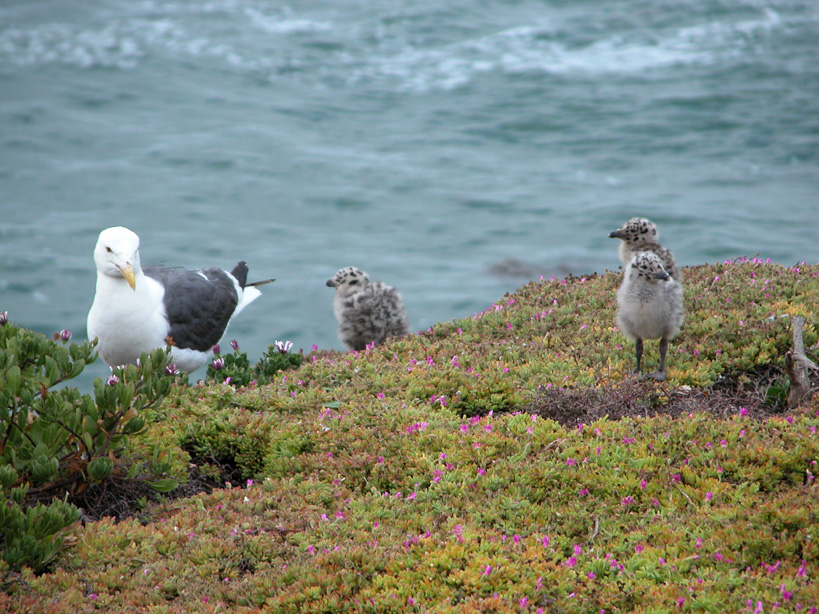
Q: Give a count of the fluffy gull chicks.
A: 3